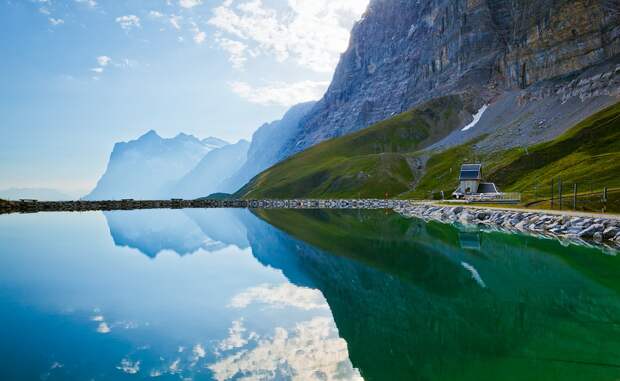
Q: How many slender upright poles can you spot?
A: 4